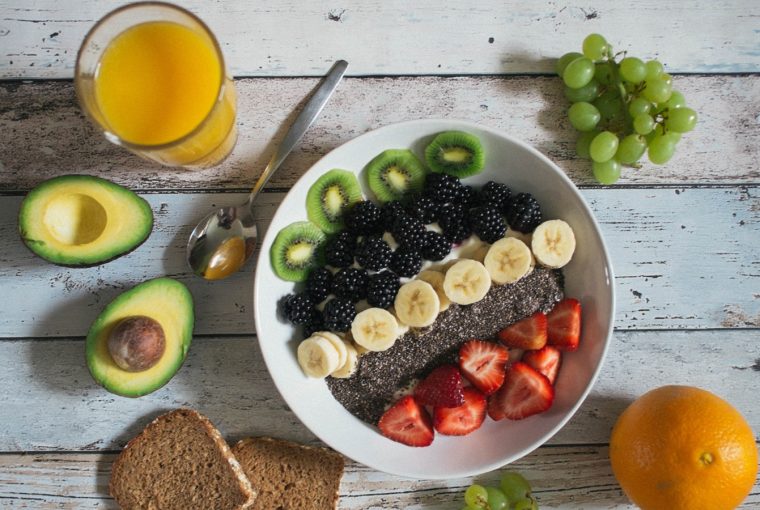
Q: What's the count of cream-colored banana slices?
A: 9